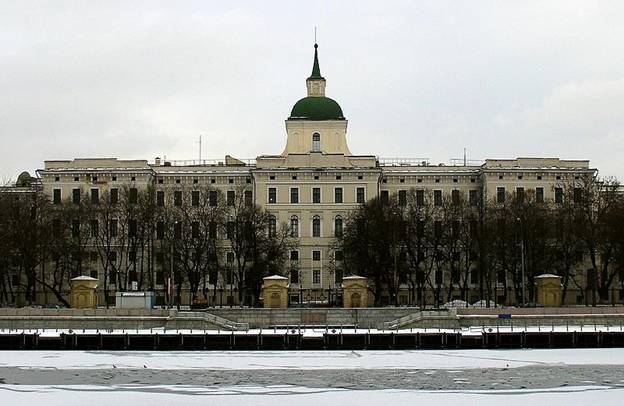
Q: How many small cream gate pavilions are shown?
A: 4